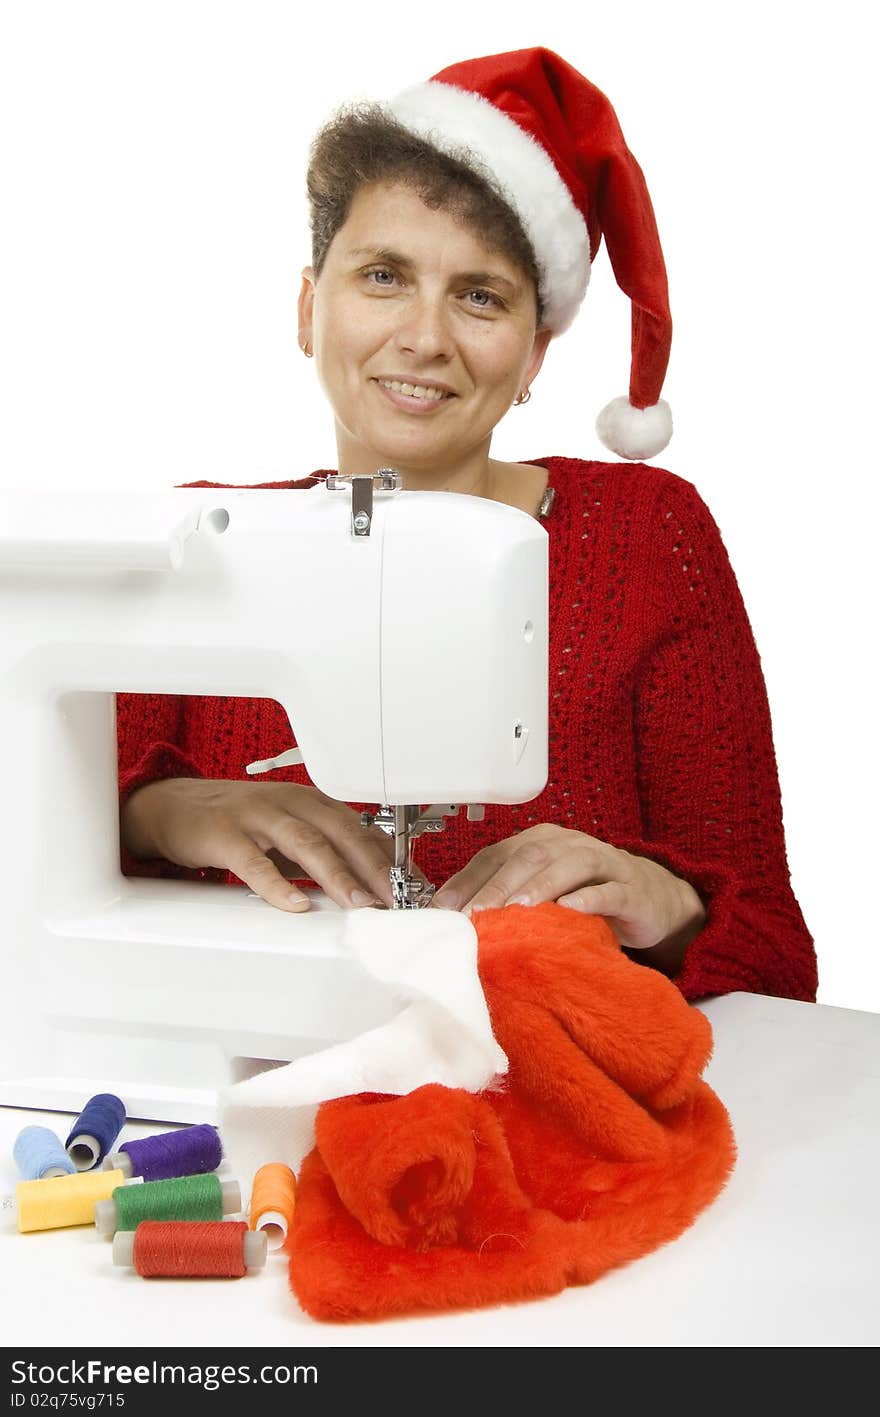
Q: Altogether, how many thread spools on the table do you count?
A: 7